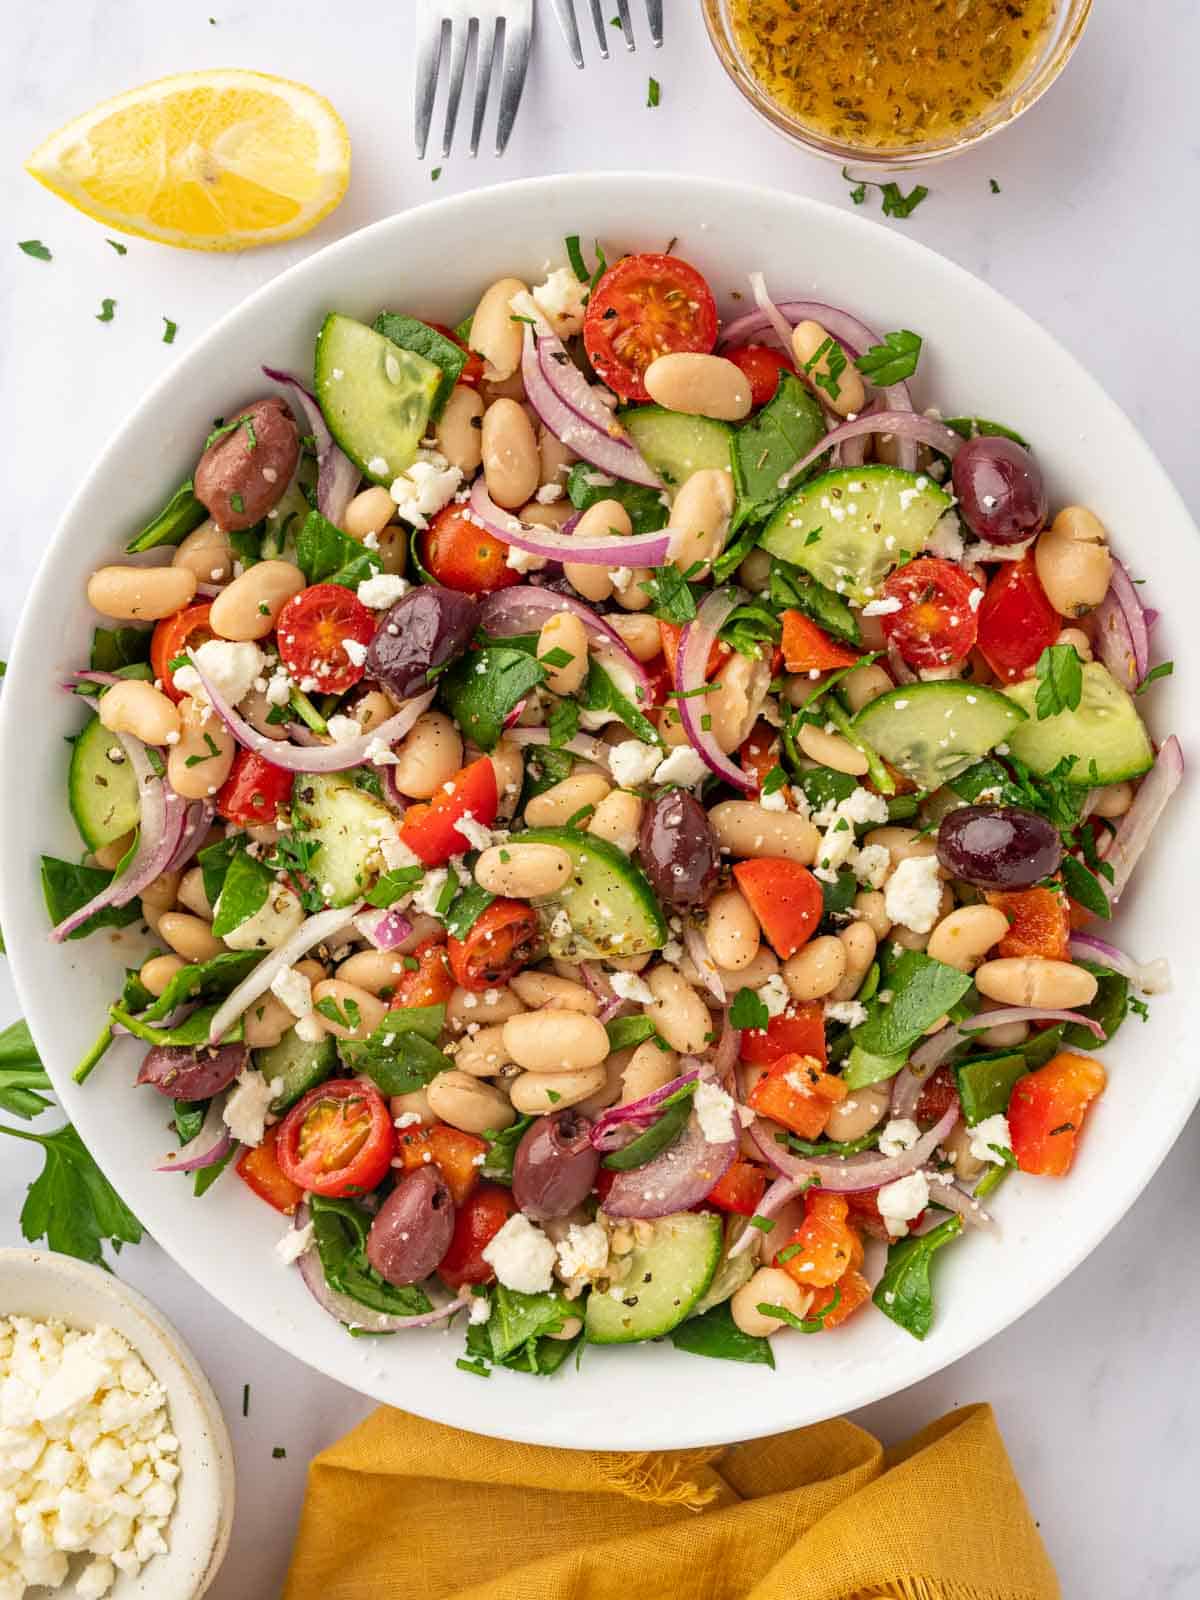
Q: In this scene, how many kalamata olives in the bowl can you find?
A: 8